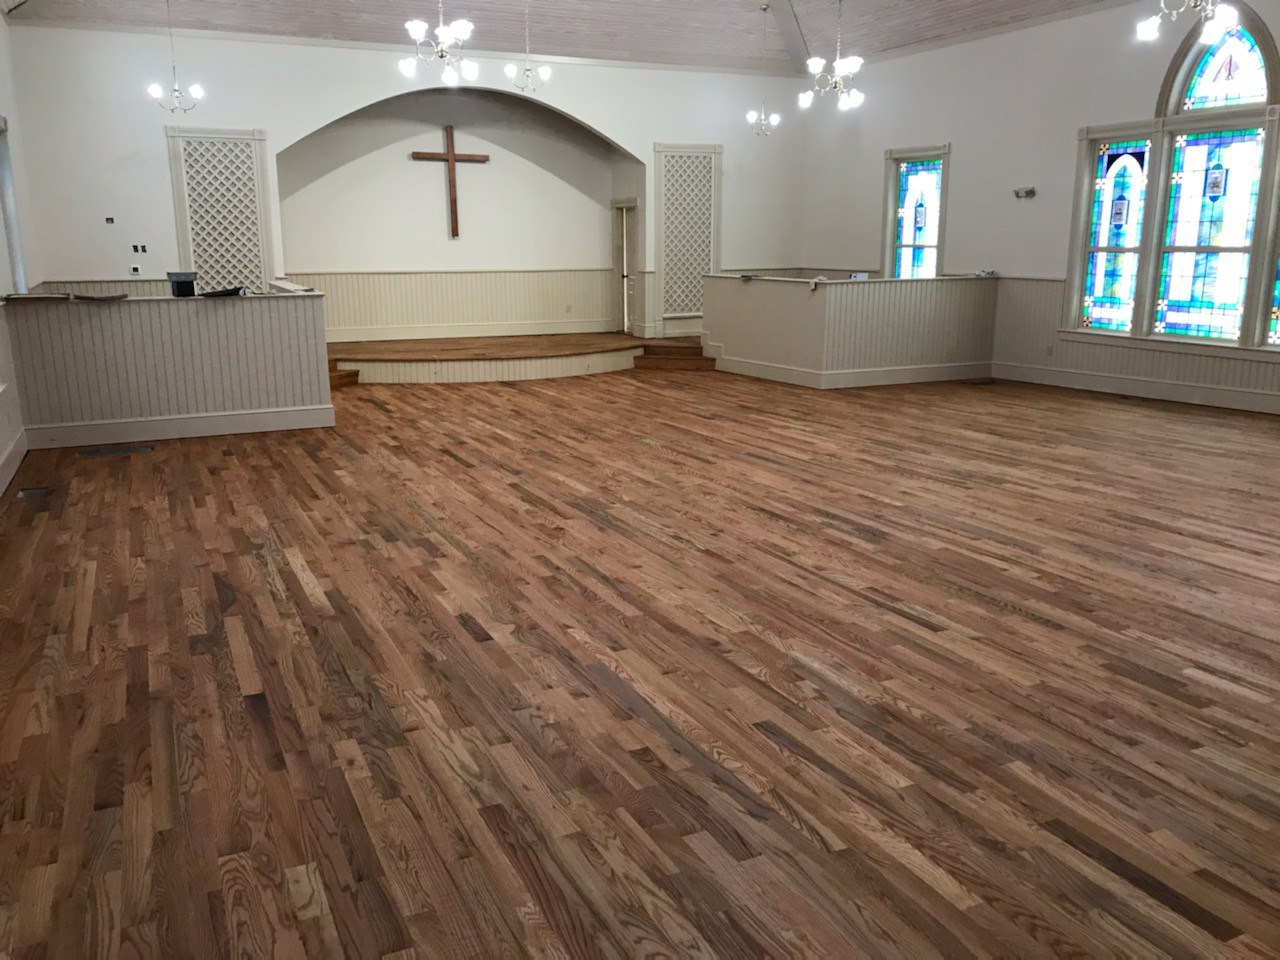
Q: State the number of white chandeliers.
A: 6